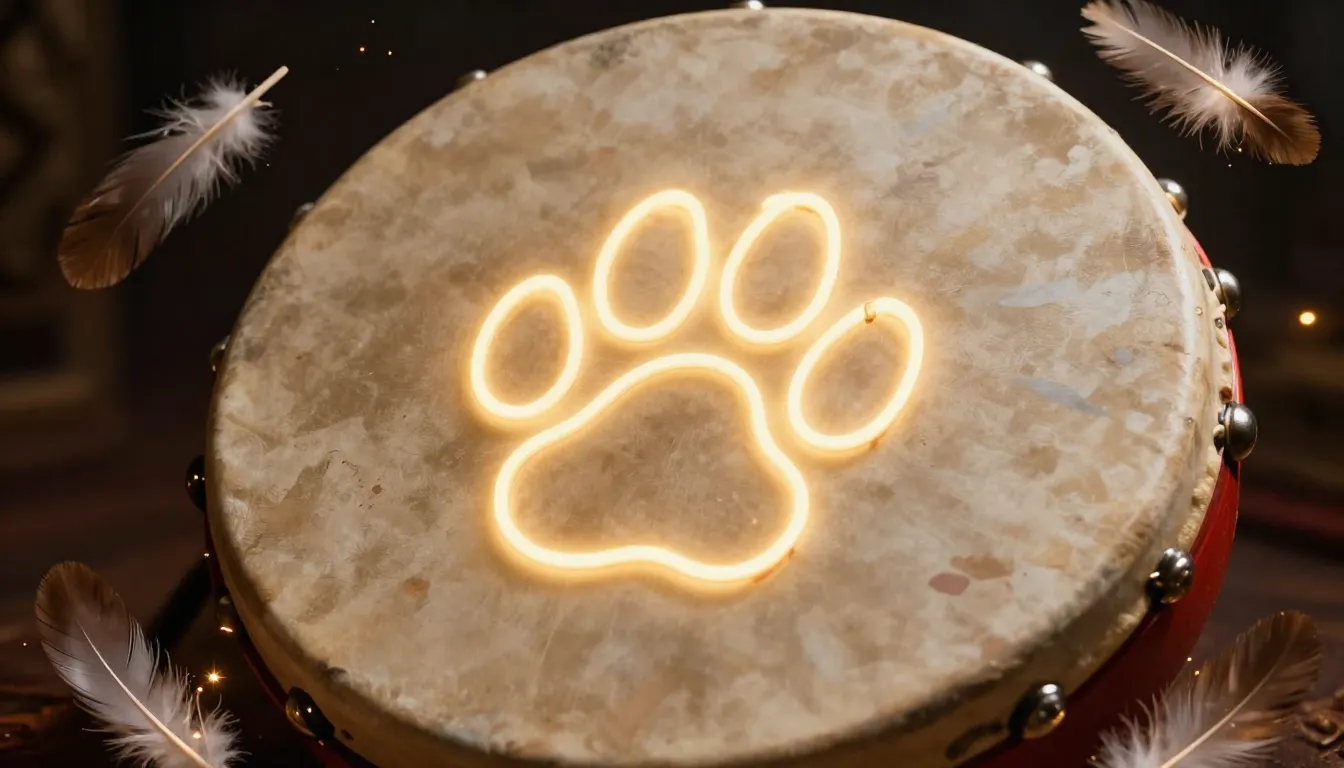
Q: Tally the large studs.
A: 13